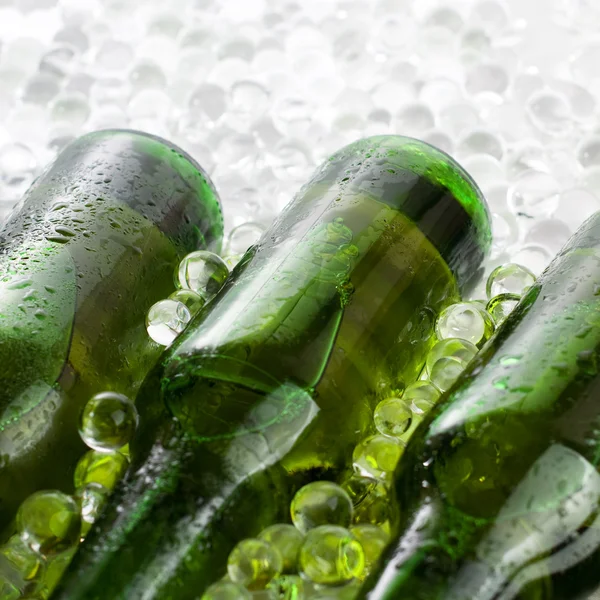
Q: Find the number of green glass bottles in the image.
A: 3